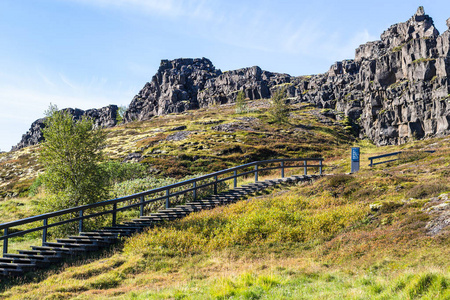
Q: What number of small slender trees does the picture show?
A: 2